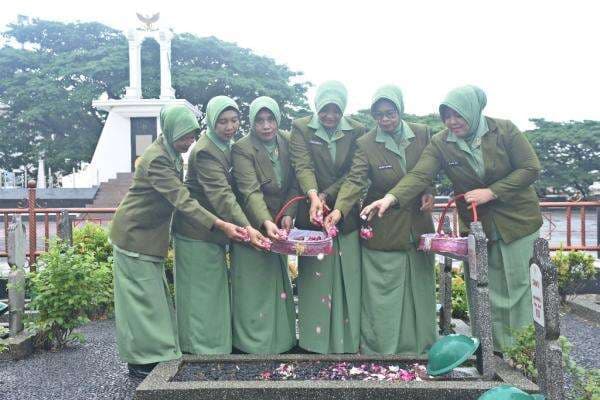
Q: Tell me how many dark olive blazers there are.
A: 6